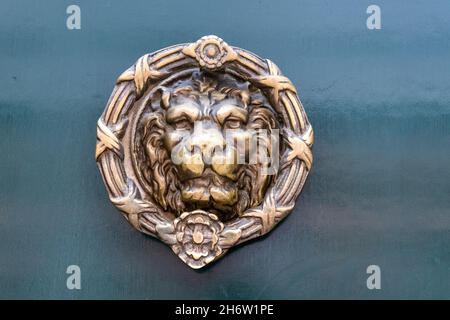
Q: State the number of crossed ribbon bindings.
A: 6